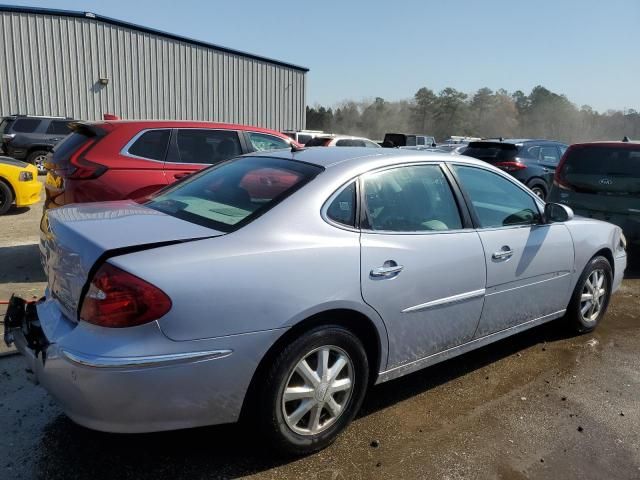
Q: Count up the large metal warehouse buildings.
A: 1